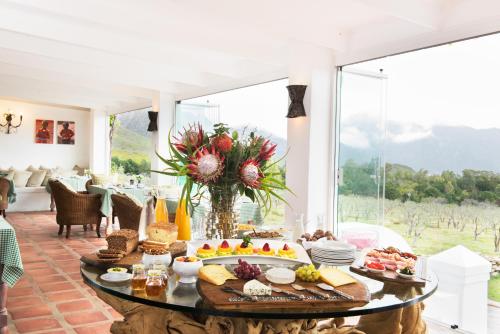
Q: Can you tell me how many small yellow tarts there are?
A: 5